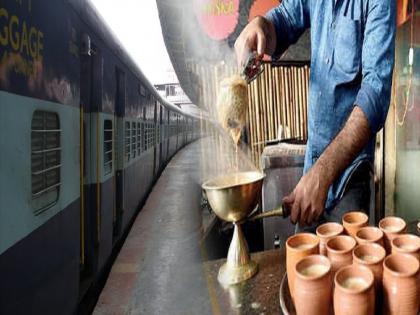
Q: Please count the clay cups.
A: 11